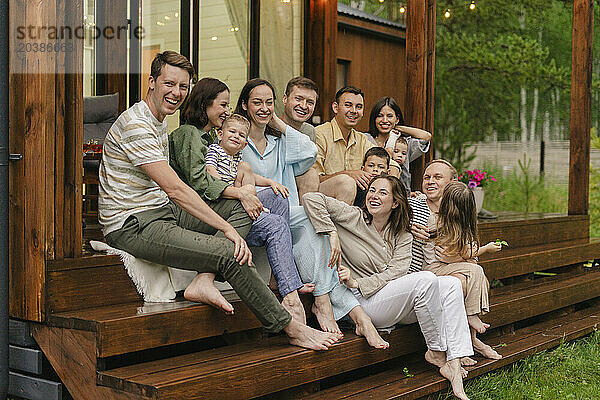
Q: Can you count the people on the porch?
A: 12